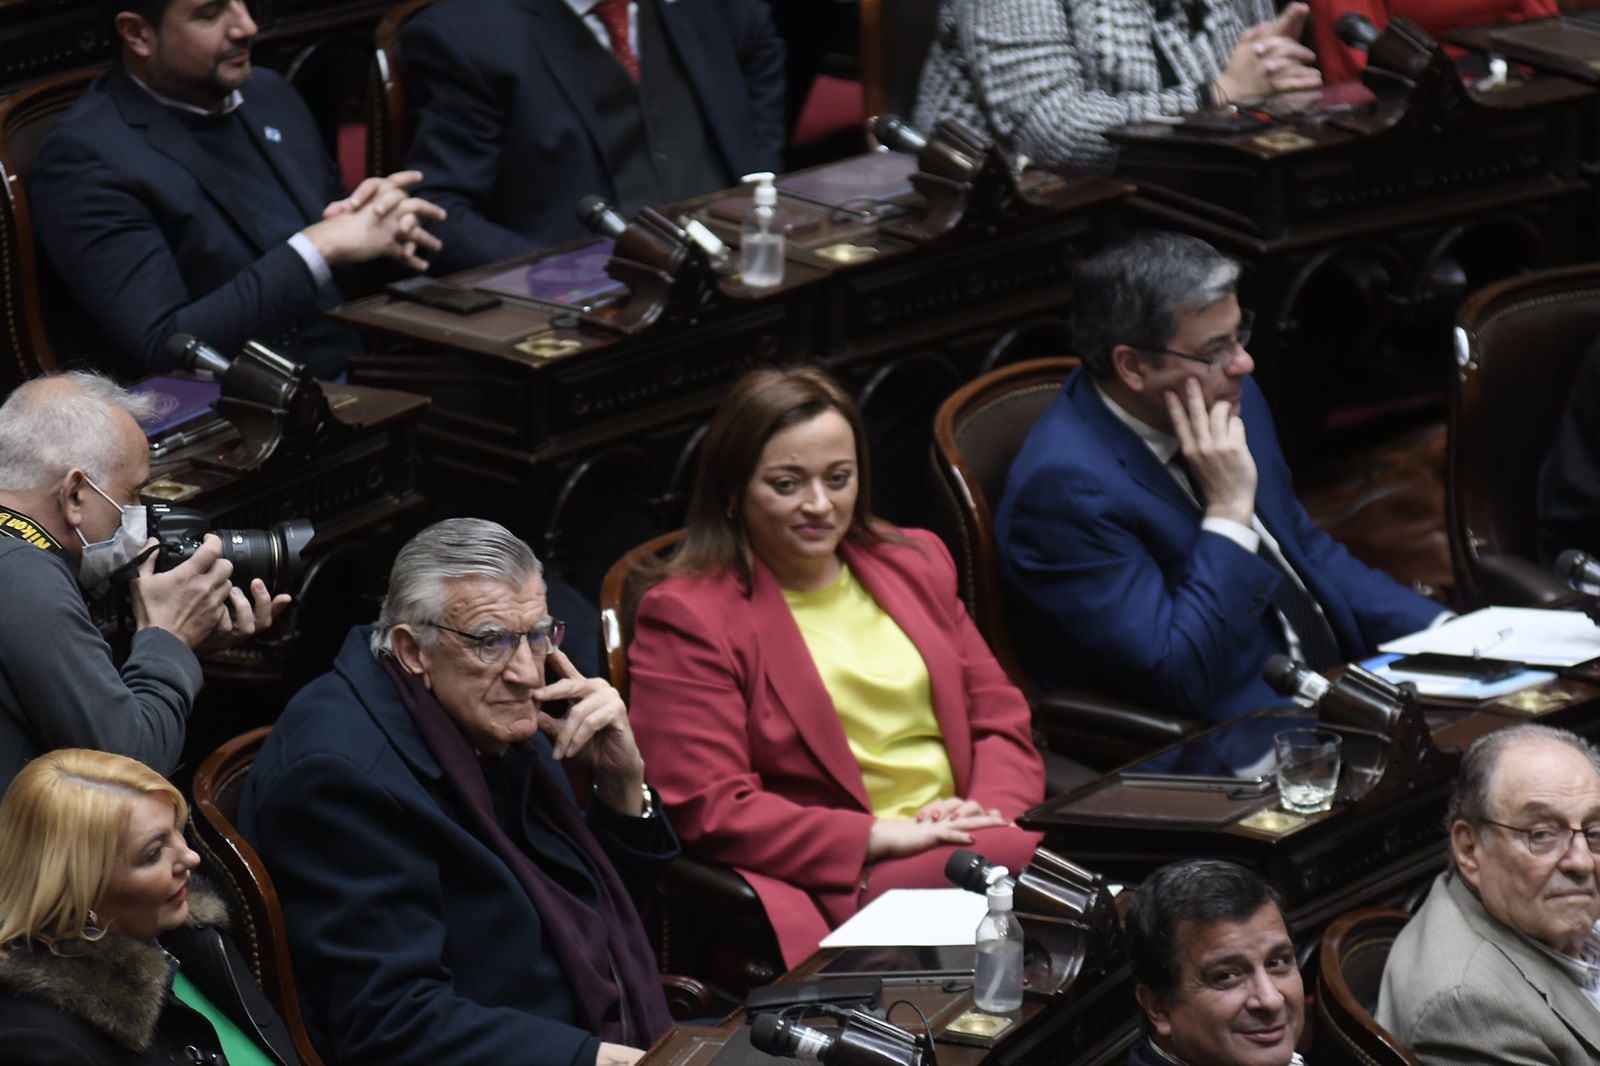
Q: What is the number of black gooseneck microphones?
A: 8